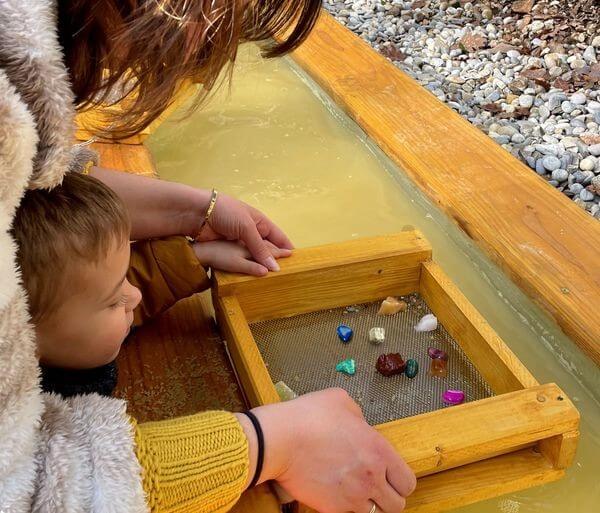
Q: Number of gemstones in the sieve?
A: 11